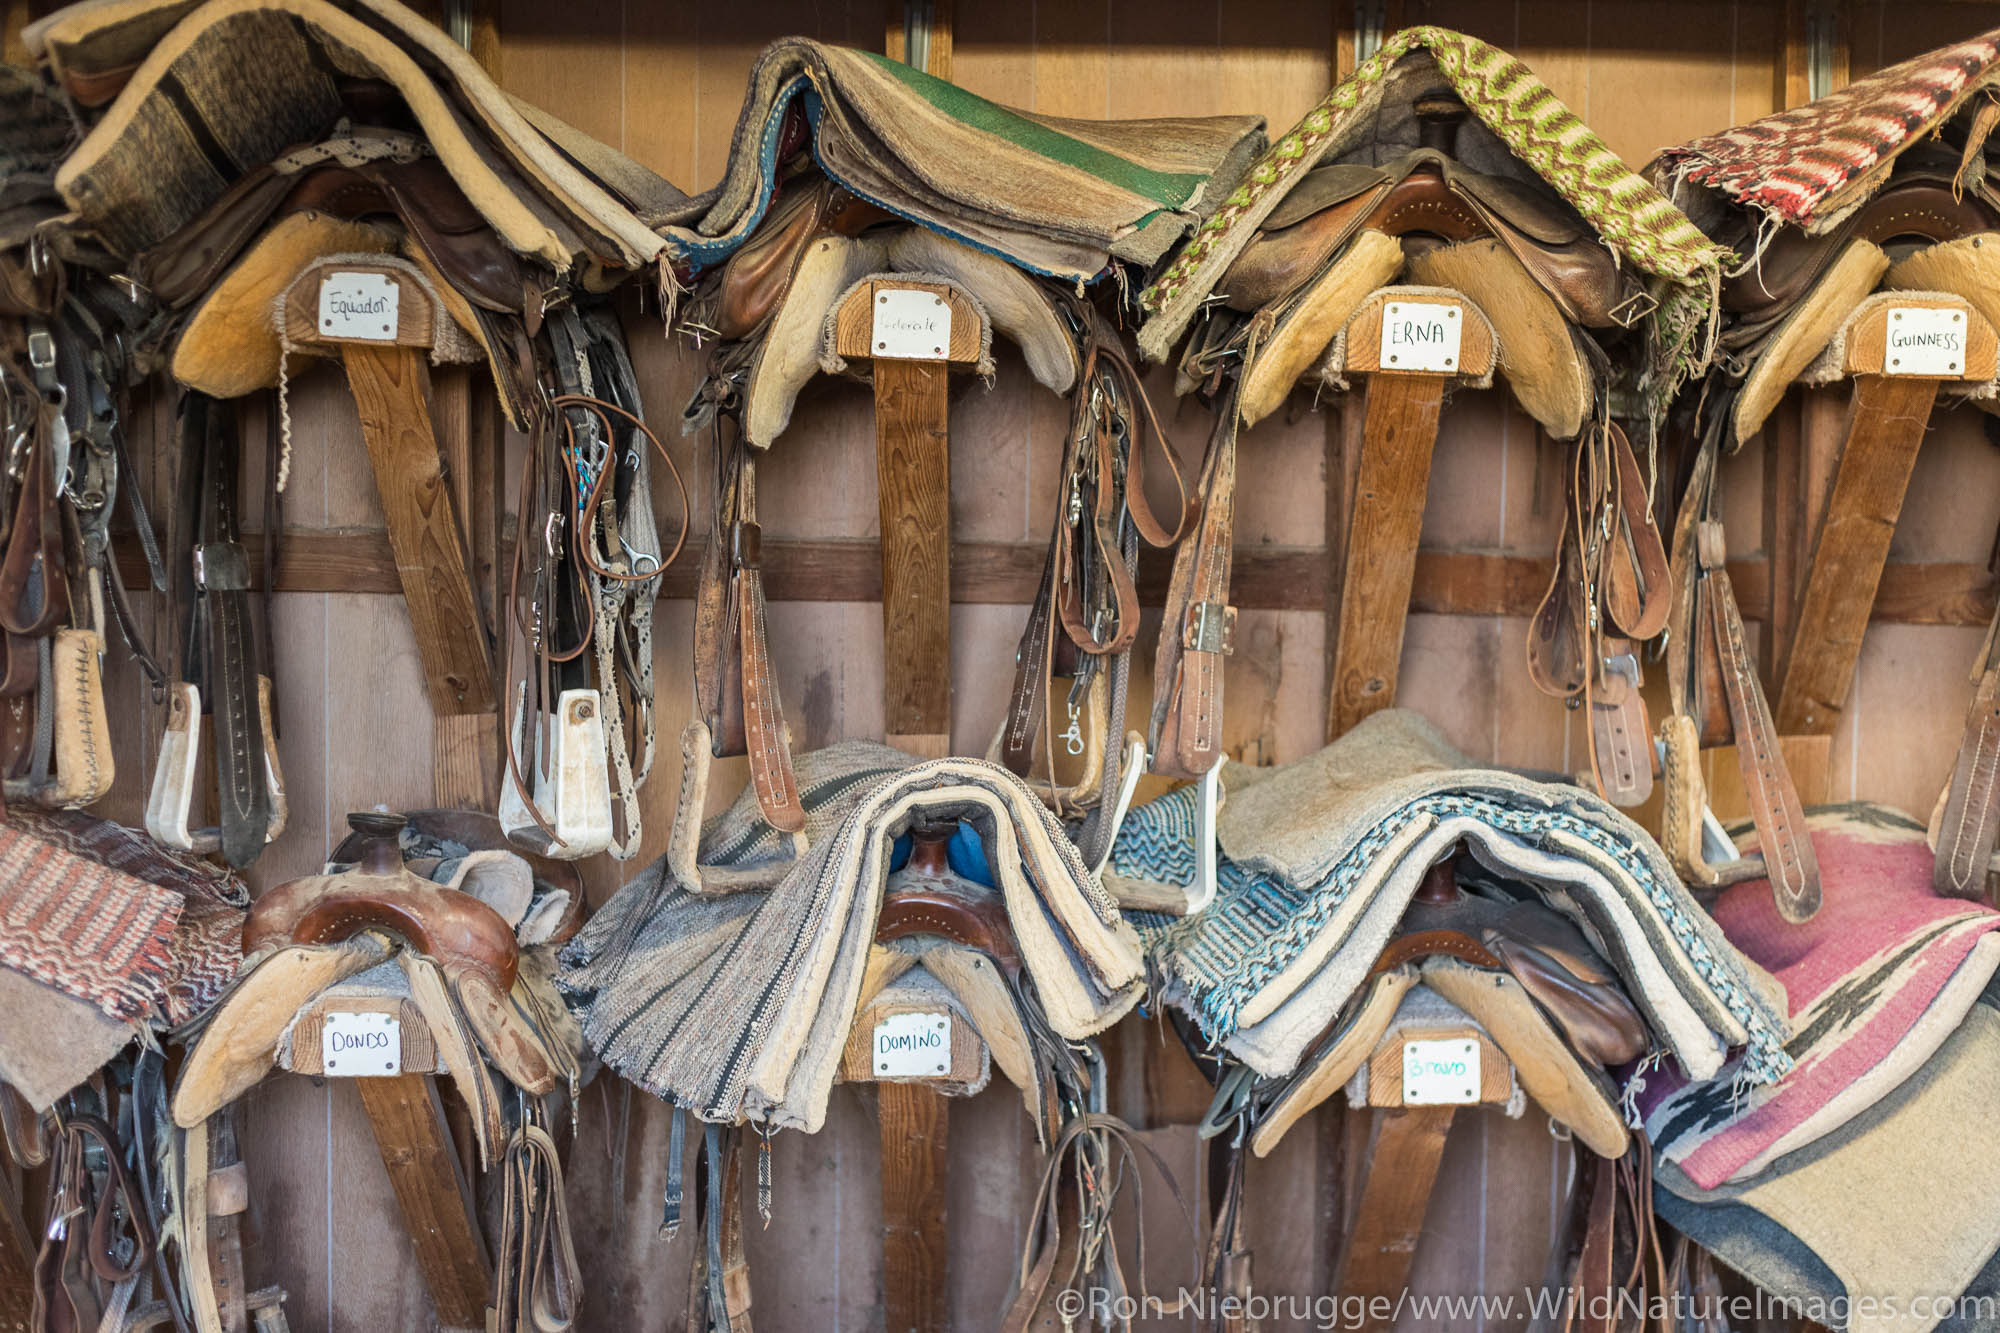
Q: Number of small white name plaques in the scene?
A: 7